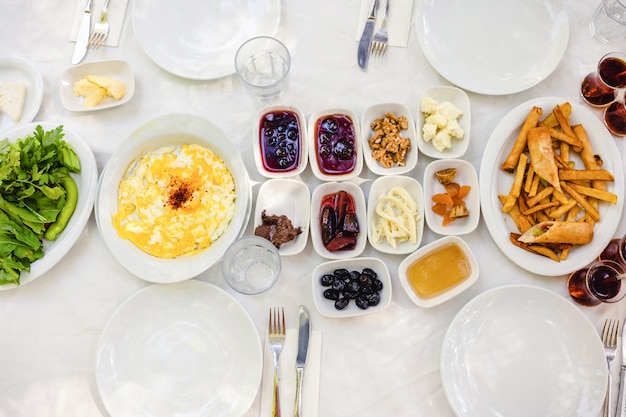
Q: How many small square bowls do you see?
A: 11